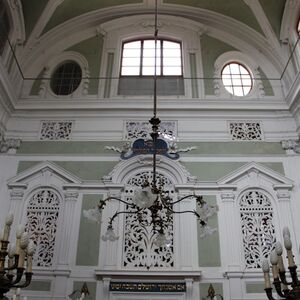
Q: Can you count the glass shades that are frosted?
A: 6